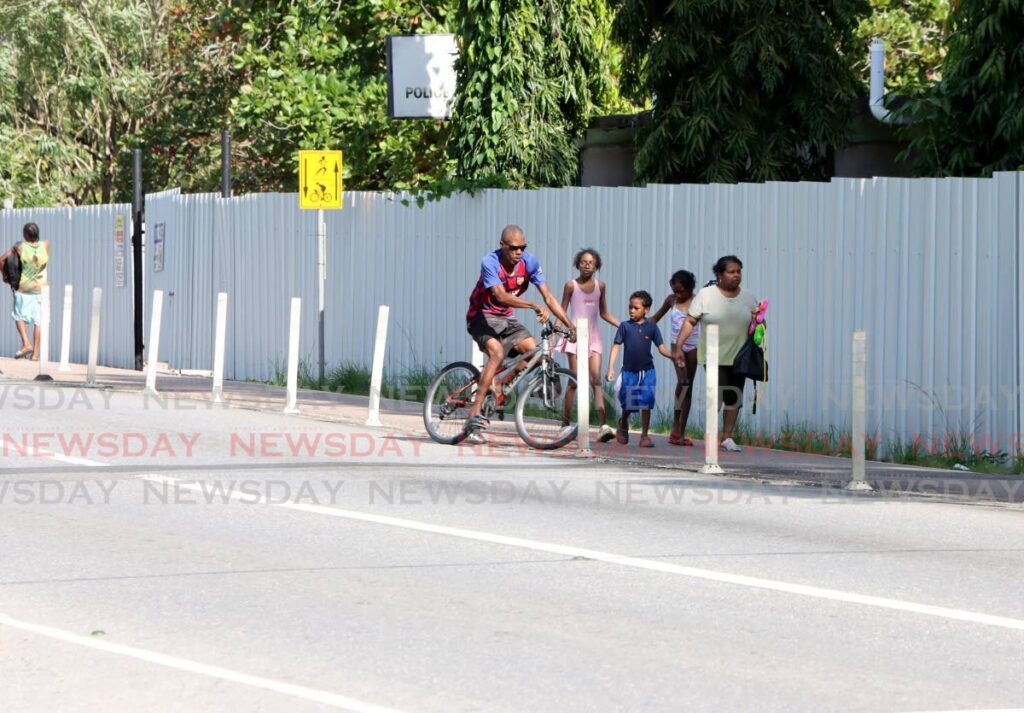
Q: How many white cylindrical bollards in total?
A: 11